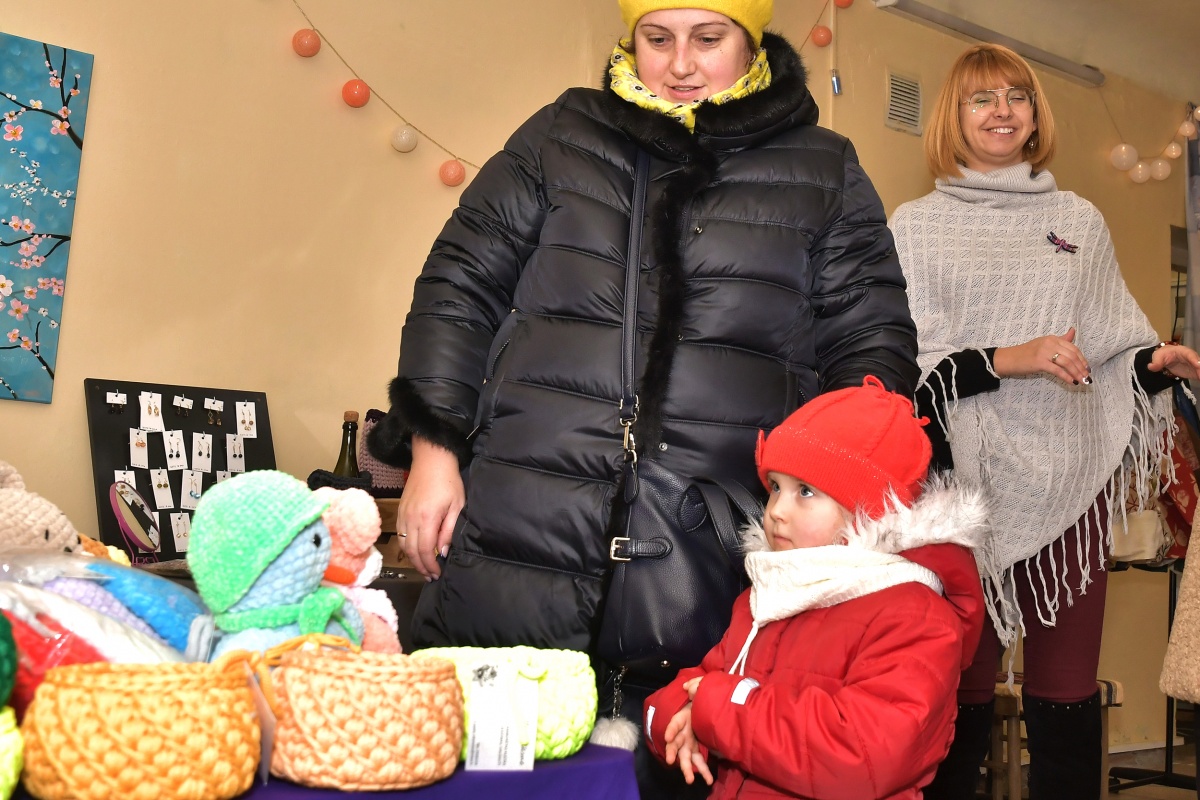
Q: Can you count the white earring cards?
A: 15